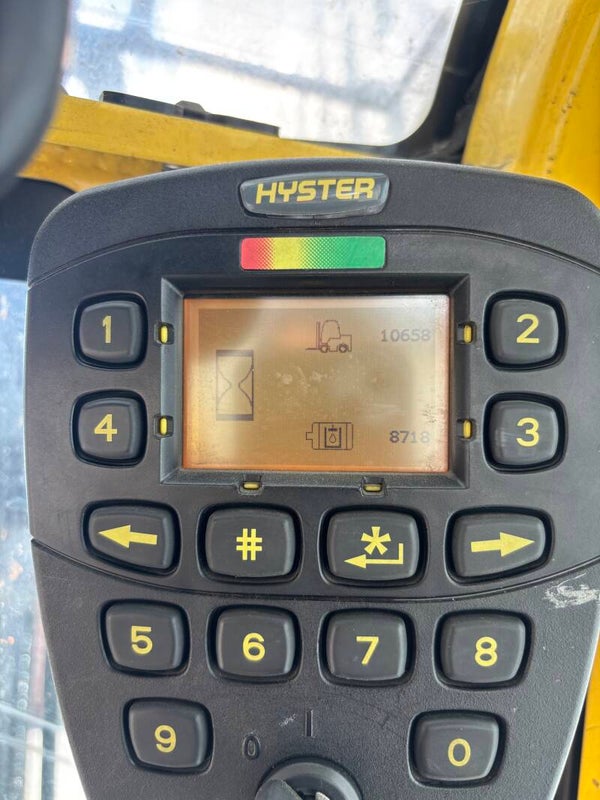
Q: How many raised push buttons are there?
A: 14